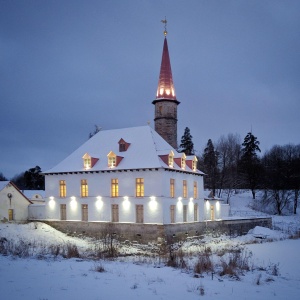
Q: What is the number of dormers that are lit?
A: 5